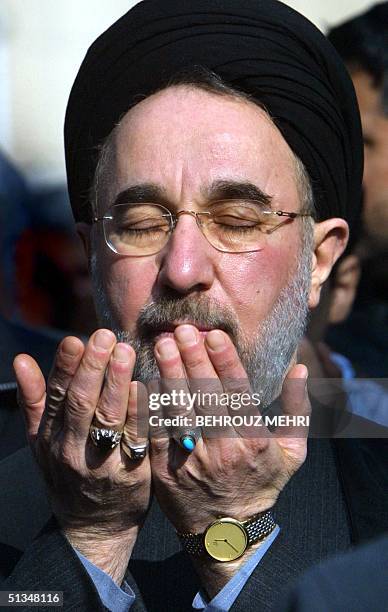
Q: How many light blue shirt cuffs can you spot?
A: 2